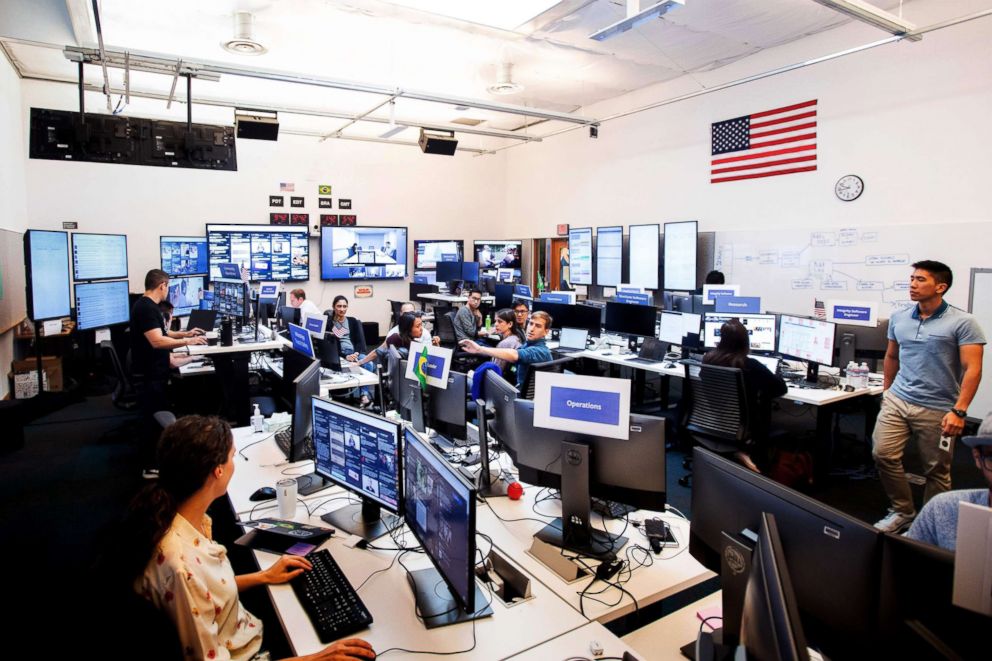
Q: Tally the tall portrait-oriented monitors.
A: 5